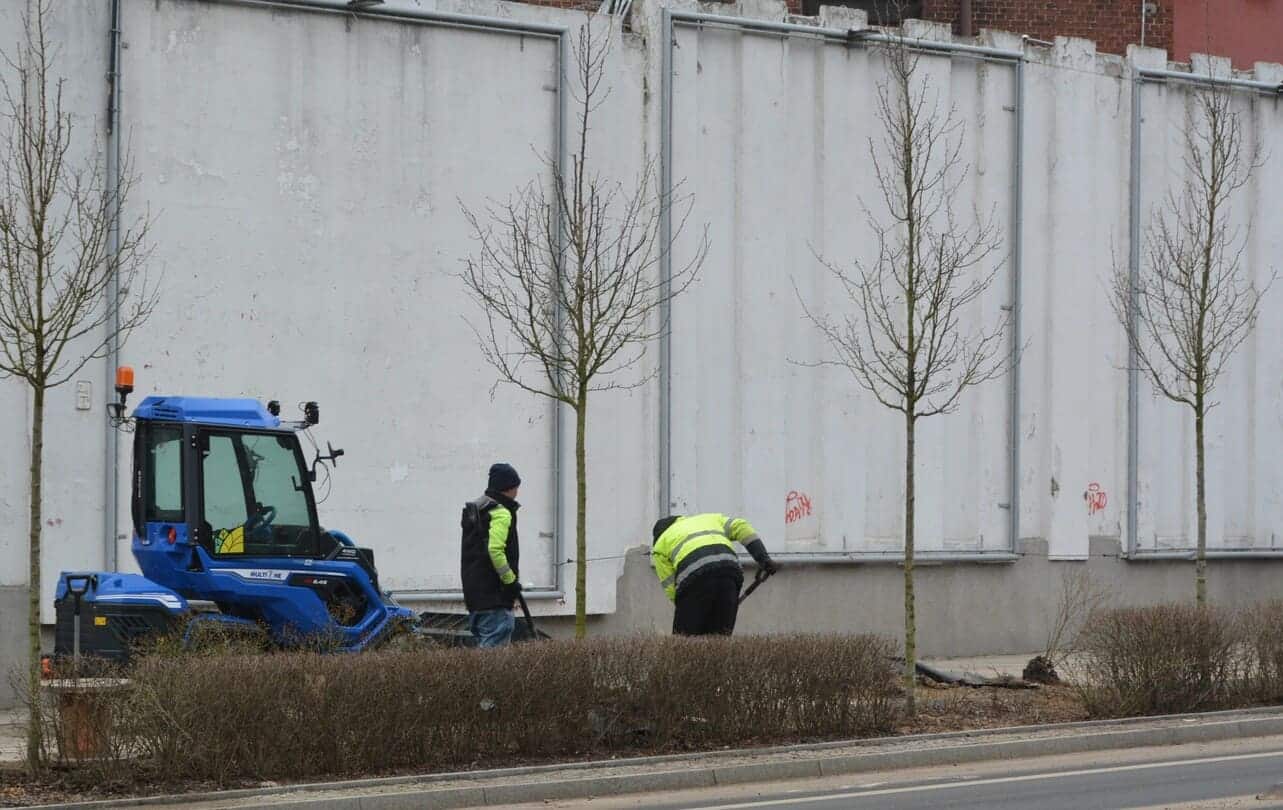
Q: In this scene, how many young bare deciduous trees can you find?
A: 4